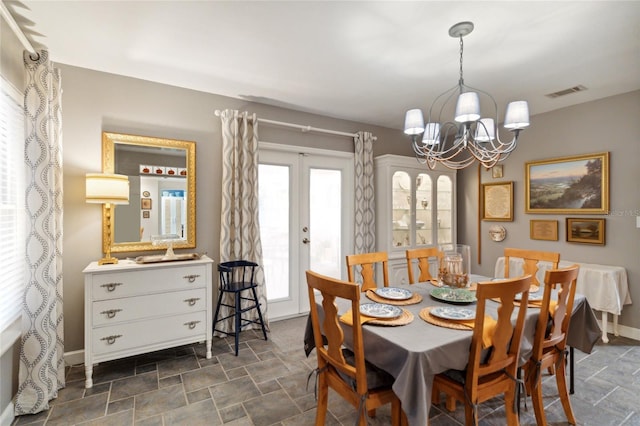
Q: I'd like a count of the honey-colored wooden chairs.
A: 6